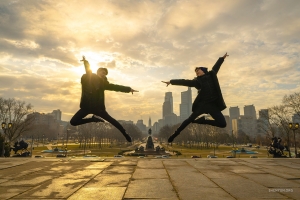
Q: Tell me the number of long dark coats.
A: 2